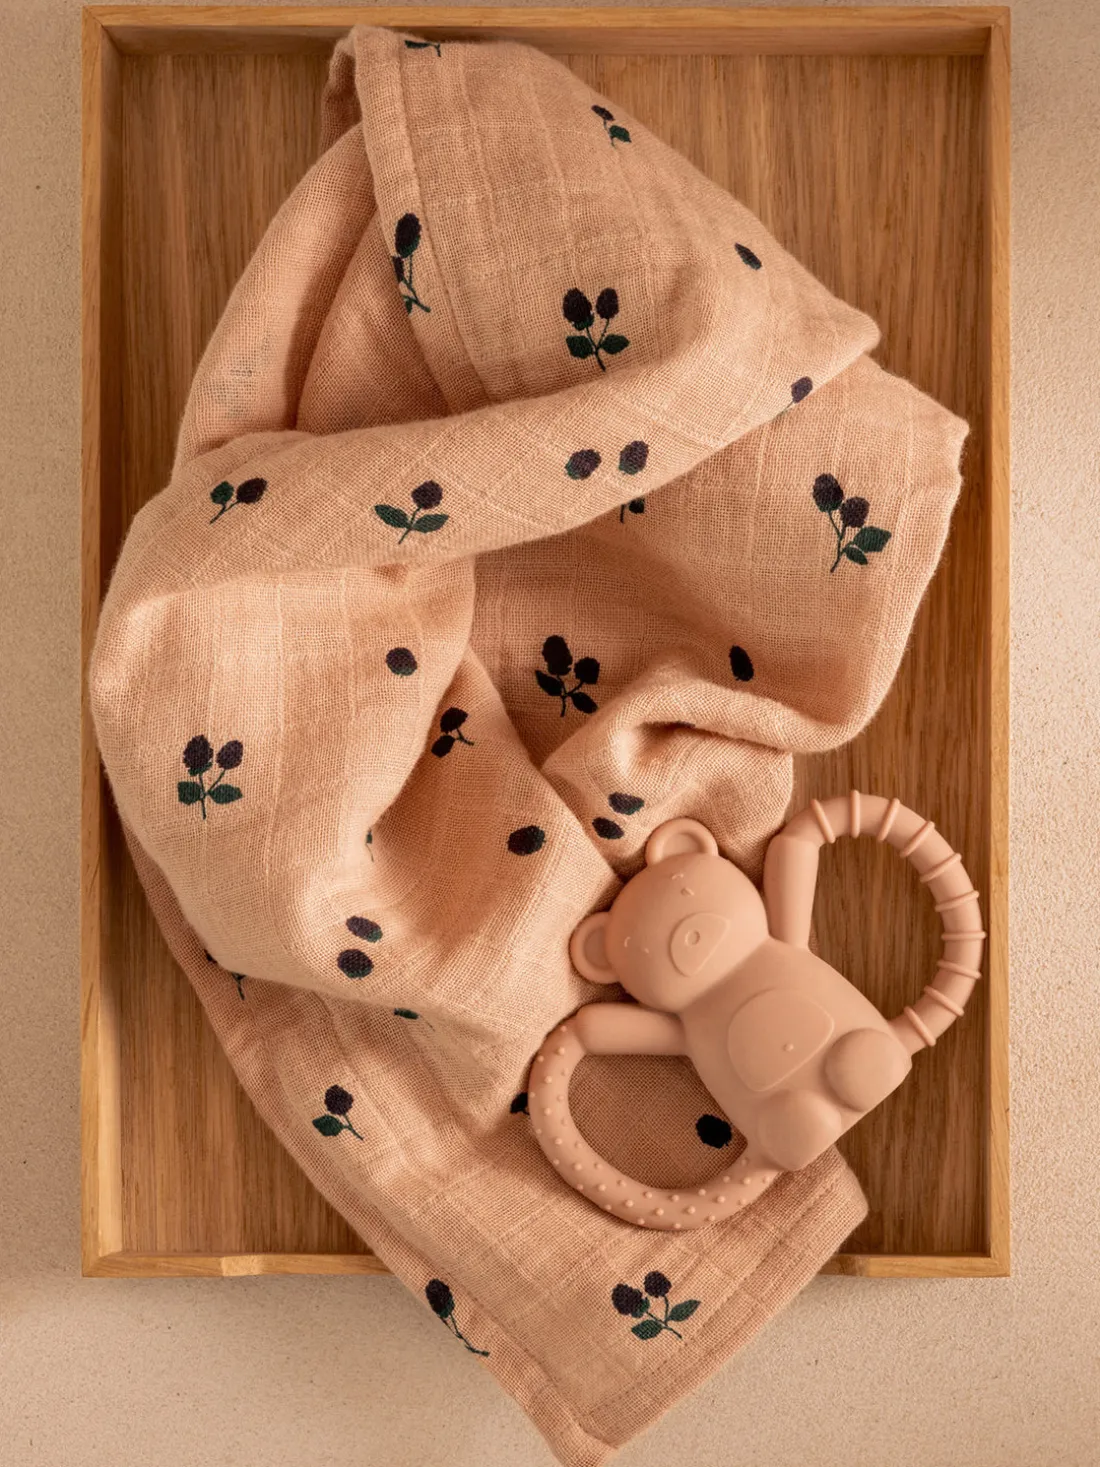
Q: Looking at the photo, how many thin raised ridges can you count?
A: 10